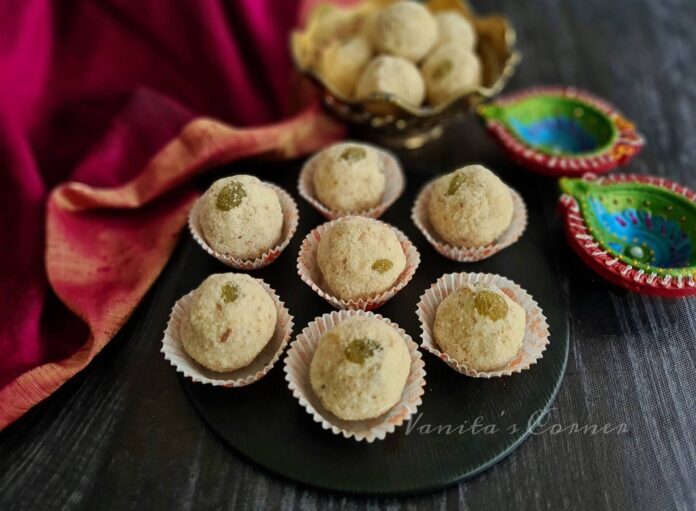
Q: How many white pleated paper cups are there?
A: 7